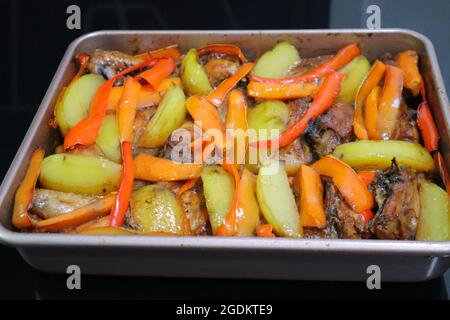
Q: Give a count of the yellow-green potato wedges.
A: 13